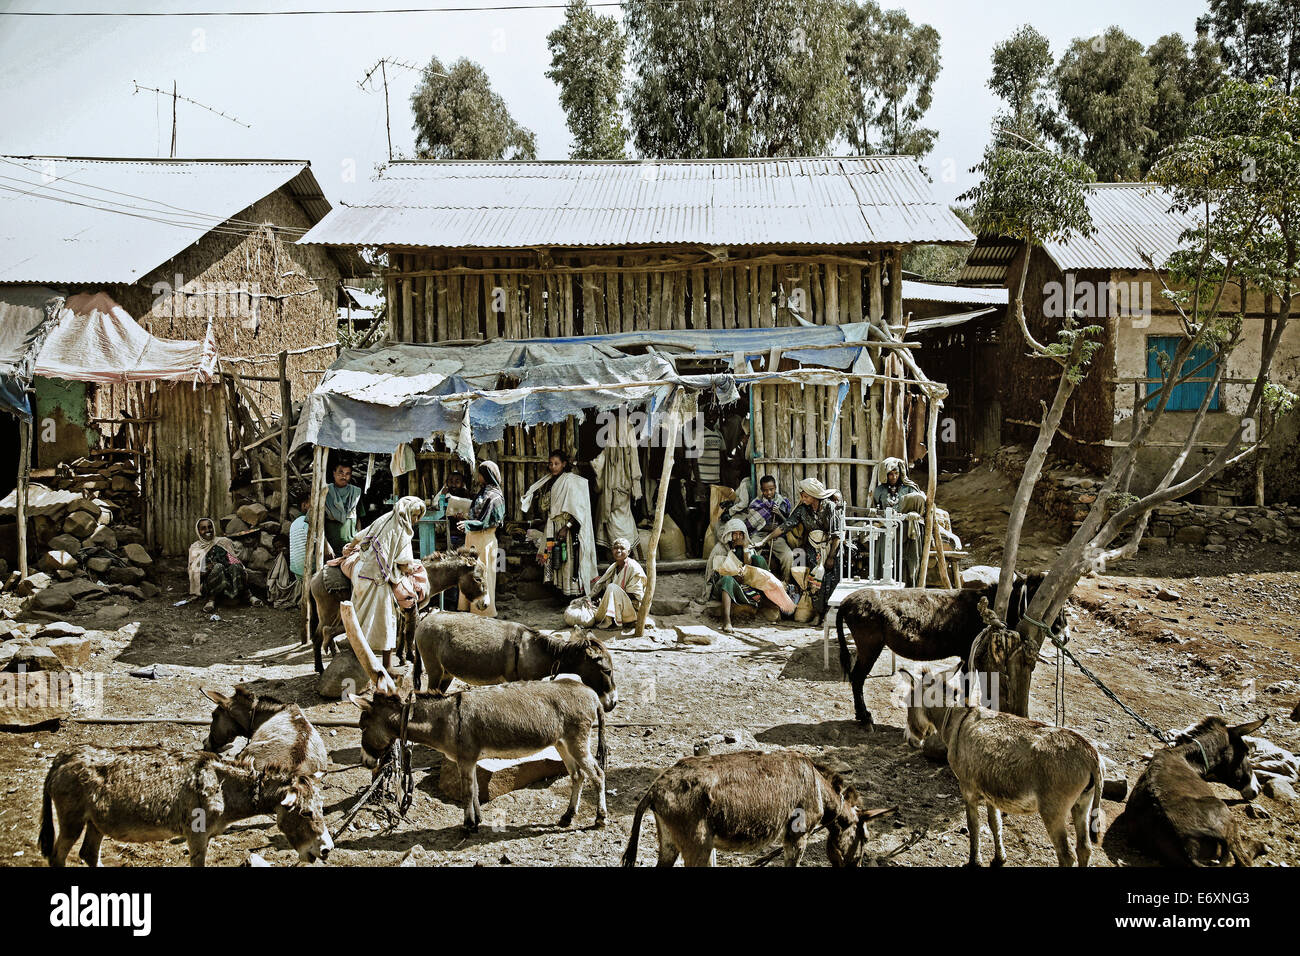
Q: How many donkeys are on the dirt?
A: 9